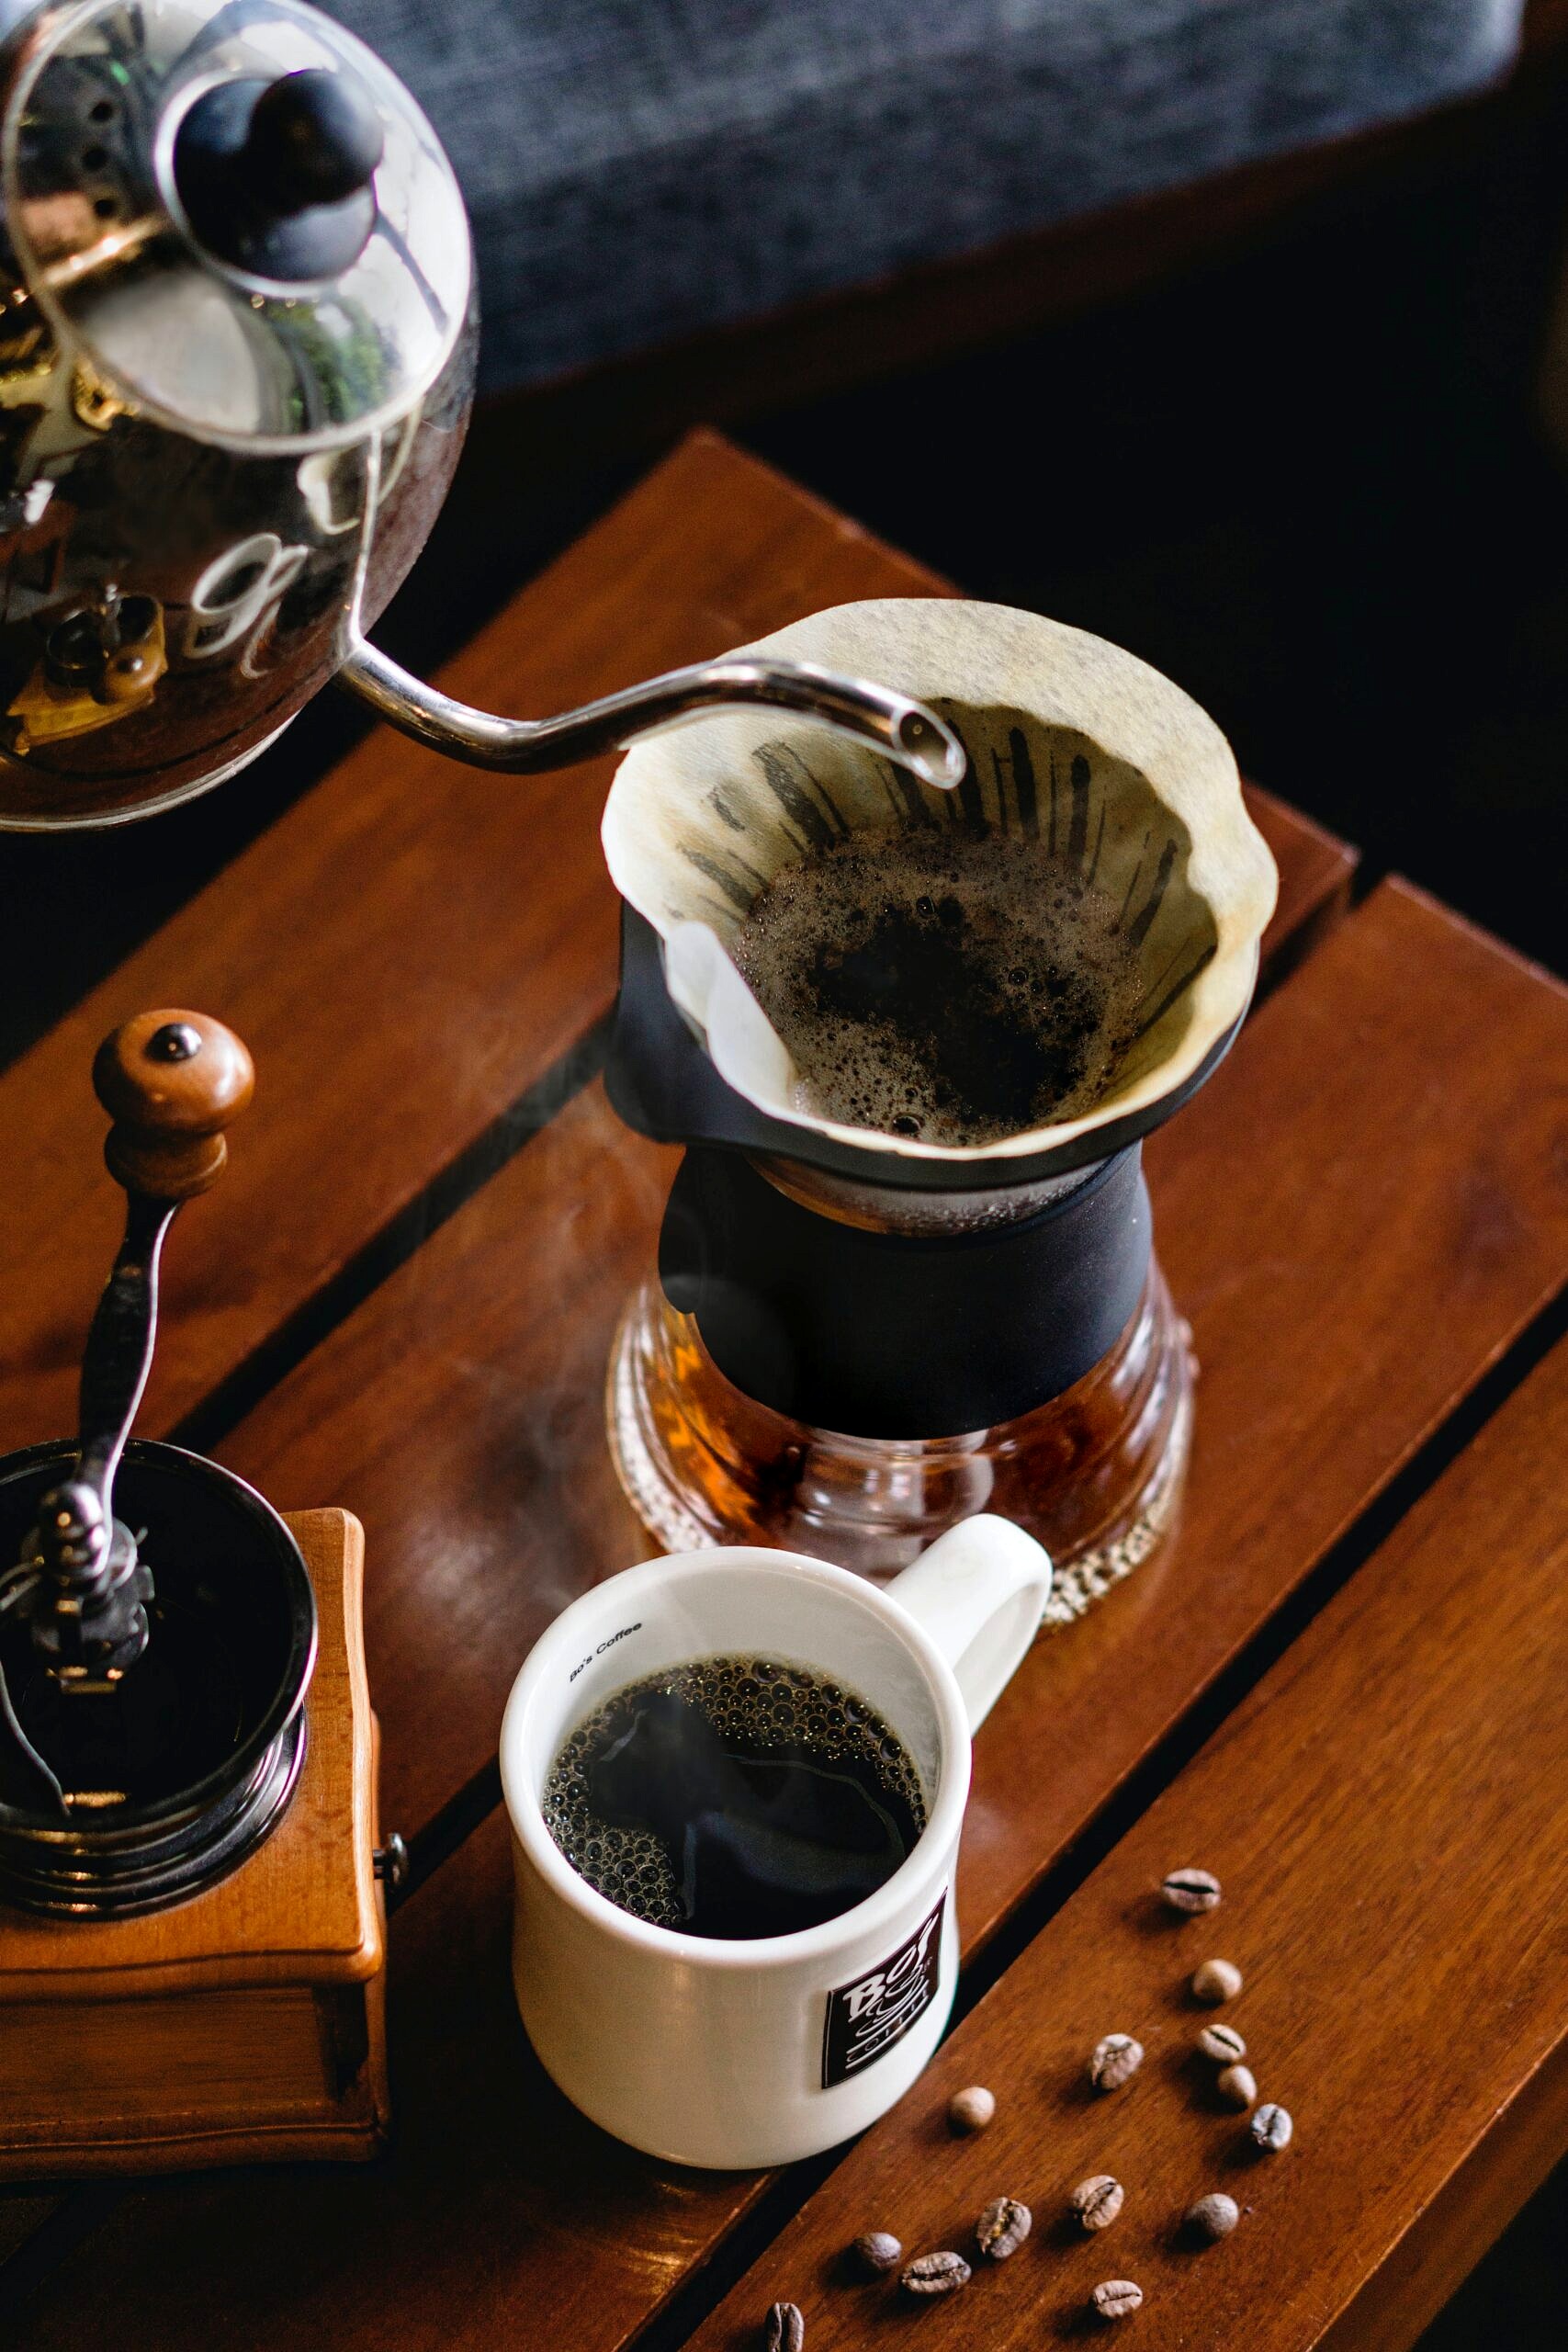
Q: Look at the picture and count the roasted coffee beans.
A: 14